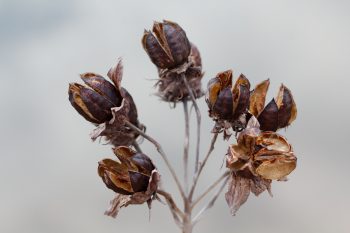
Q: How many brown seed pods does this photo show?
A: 6